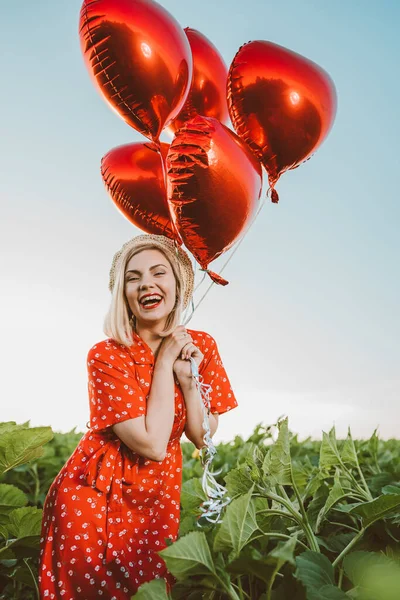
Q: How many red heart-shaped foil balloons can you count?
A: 5